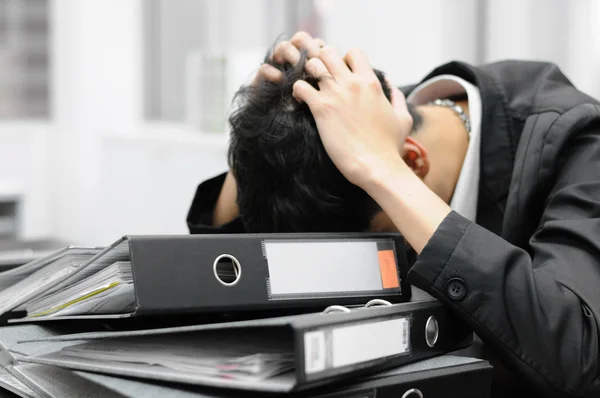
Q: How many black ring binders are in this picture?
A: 3